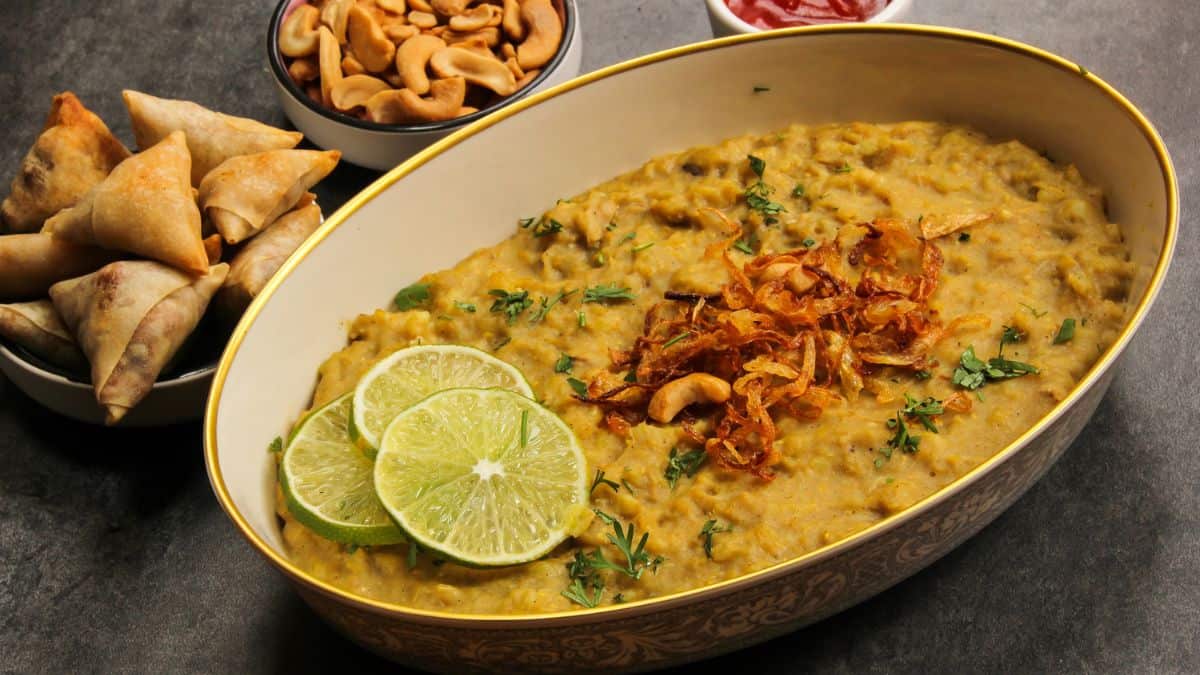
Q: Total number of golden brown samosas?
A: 8